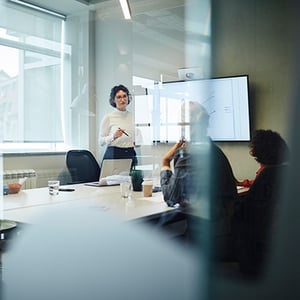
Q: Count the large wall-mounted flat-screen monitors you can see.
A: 1